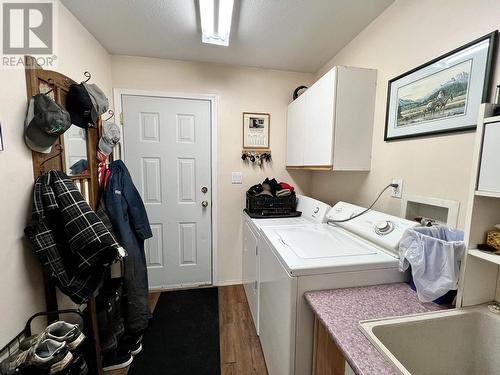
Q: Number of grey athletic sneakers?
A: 2